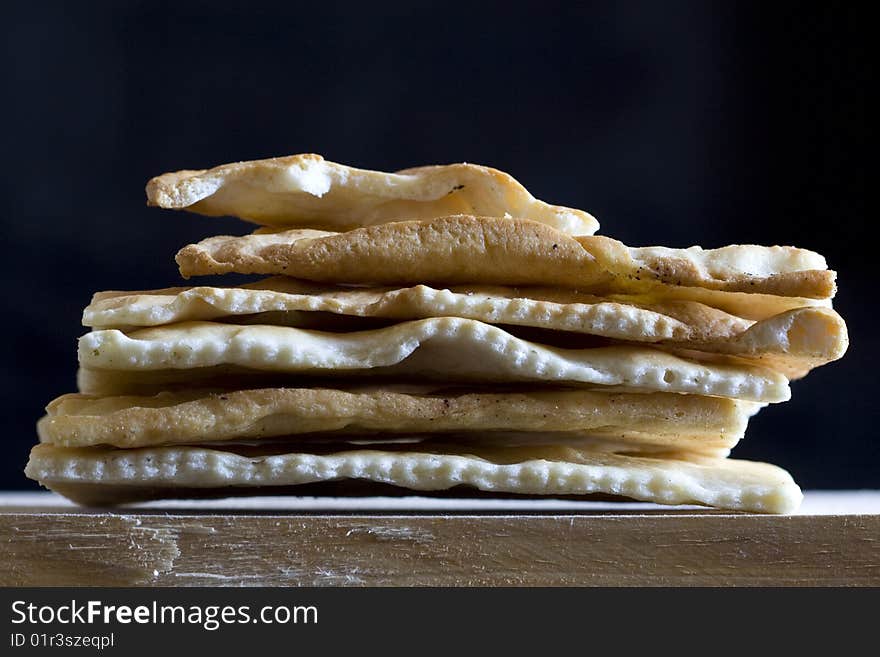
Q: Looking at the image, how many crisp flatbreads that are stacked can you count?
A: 6